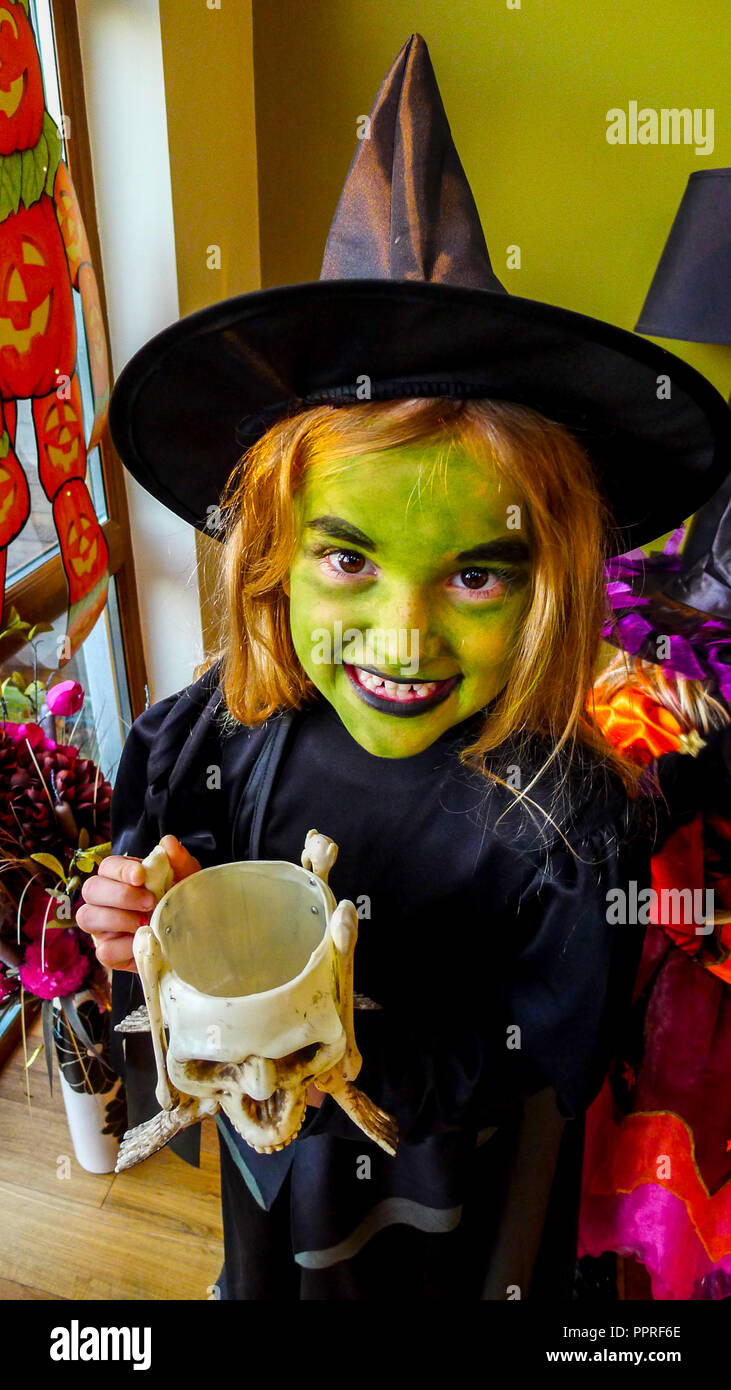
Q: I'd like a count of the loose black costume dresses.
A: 1